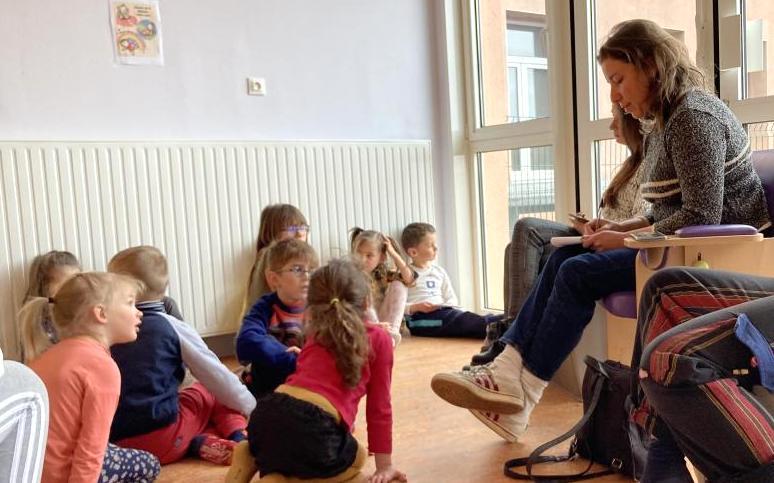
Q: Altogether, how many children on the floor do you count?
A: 8